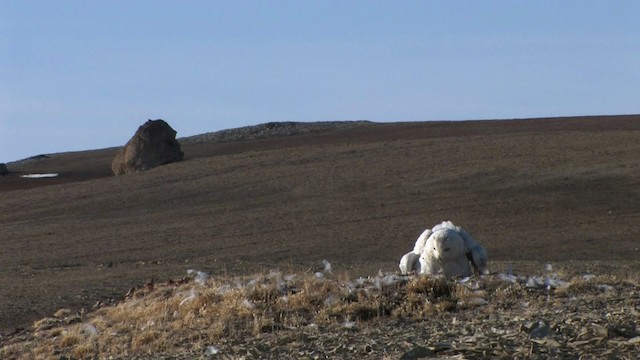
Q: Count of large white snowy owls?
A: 1